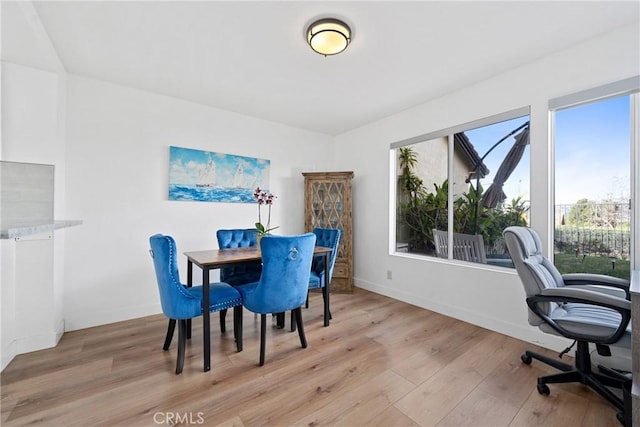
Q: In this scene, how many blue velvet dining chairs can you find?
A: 4